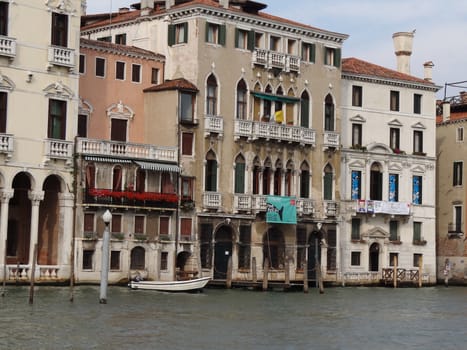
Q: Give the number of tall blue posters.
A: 3